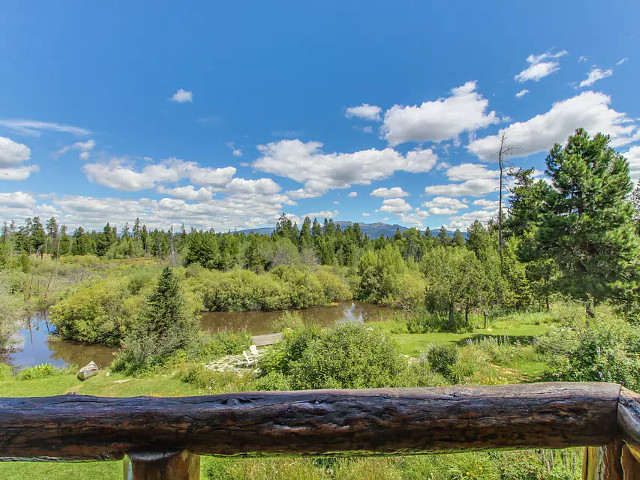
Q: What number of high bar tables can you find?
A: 0